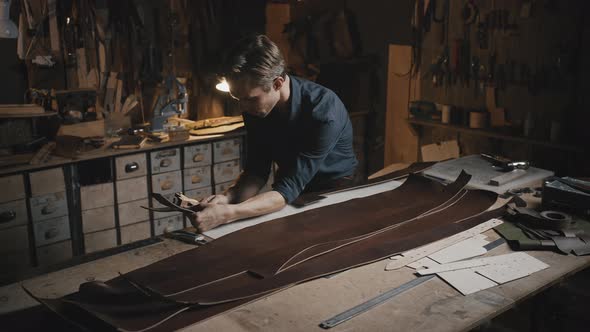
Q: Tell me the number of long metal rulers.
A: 1